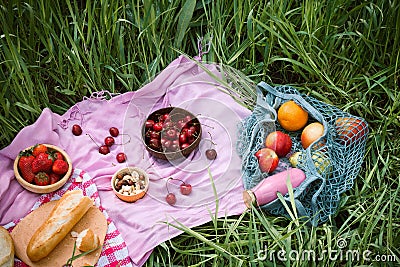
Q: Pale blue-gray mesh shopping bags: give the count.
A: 1